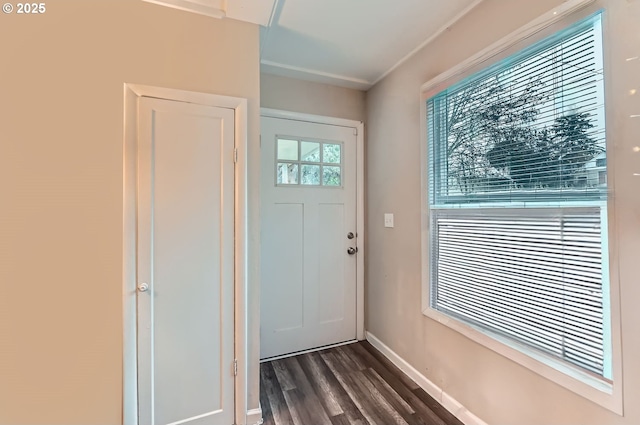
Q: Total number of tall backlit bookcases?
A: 0